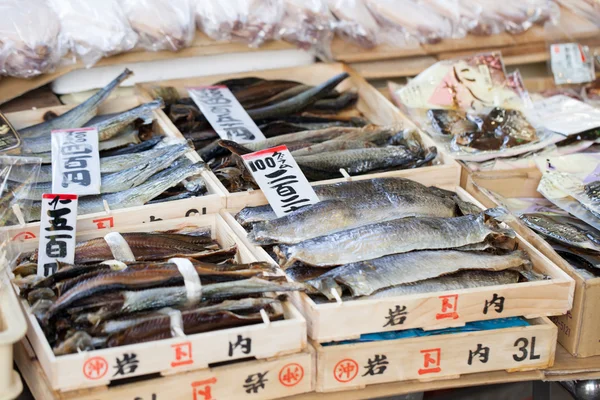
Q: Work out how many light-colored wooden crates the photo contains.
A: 6